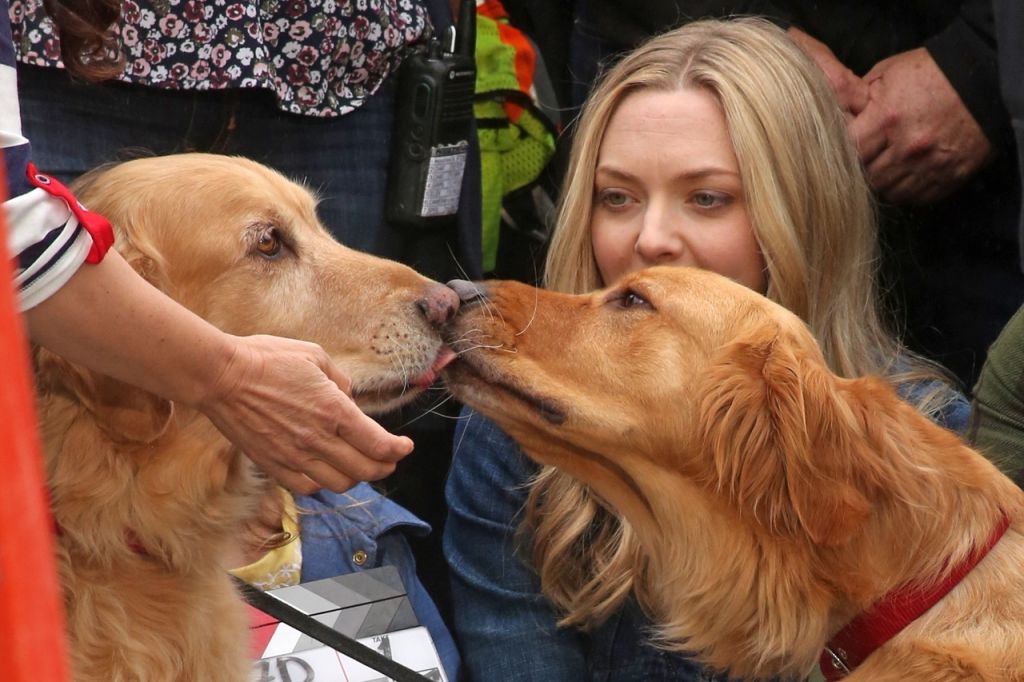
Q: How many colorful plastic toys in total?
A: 0